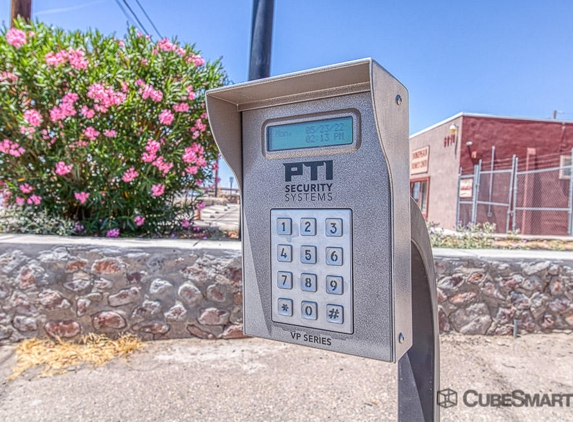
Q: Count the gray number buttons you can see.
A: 10